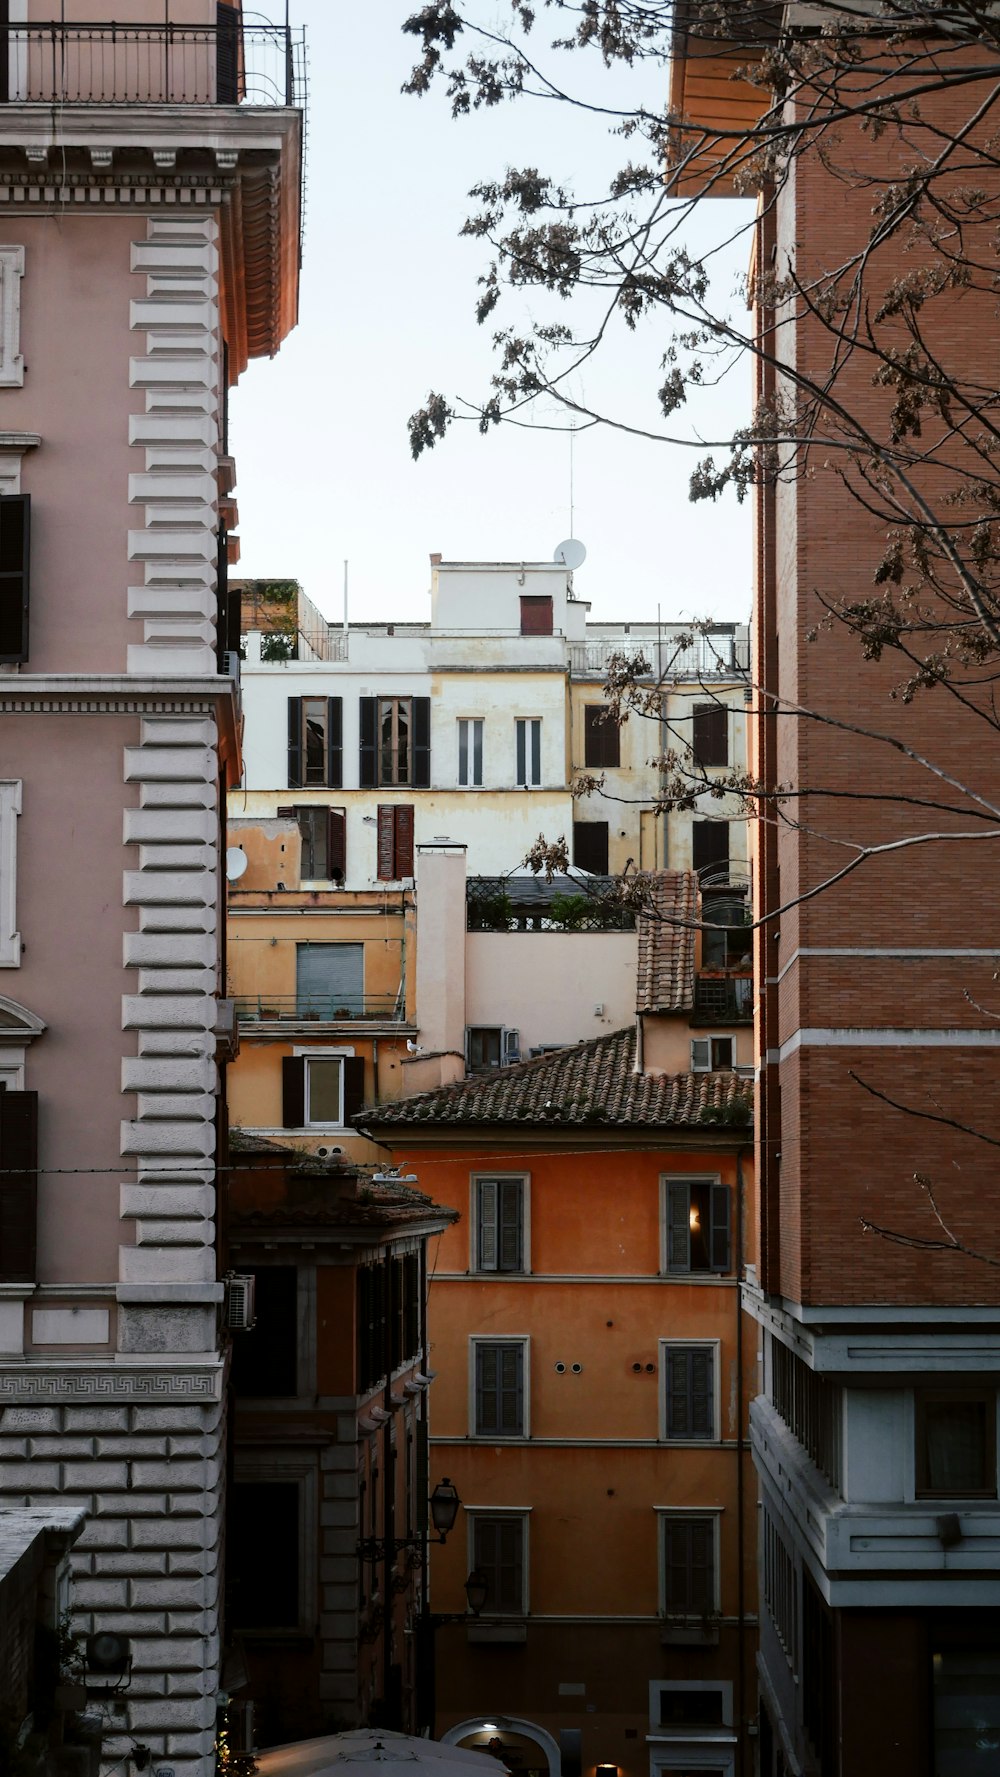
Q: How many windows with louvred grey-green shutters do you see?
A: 6